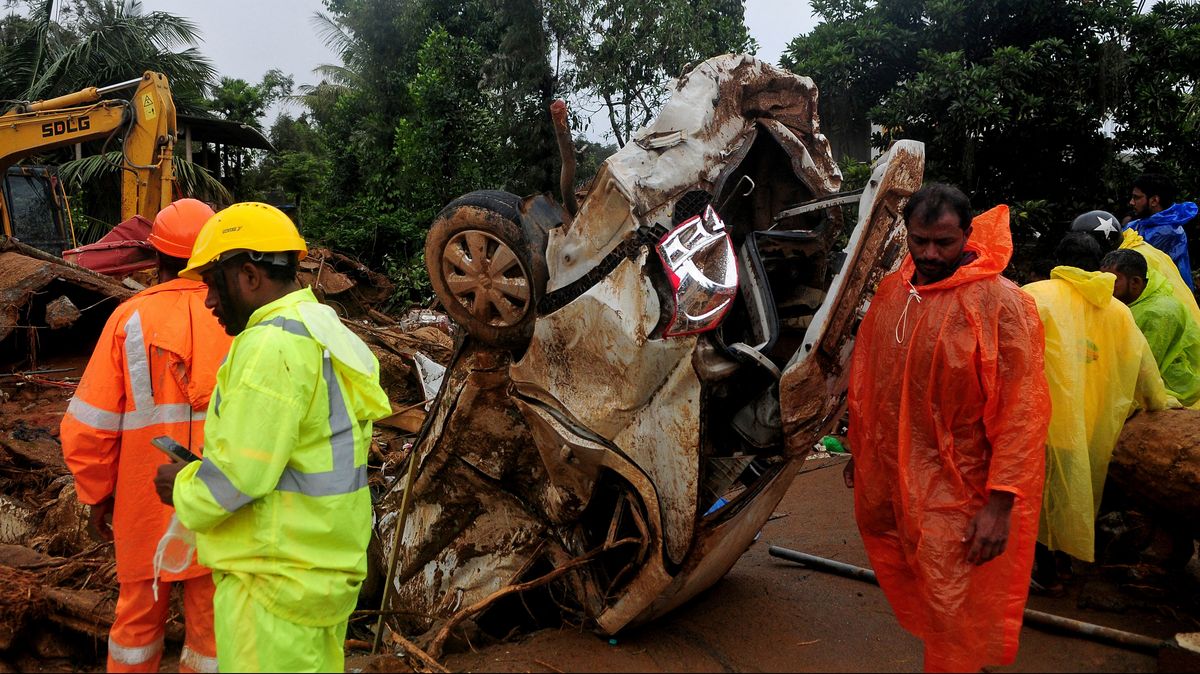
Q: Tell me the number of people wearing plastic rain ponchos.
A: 5